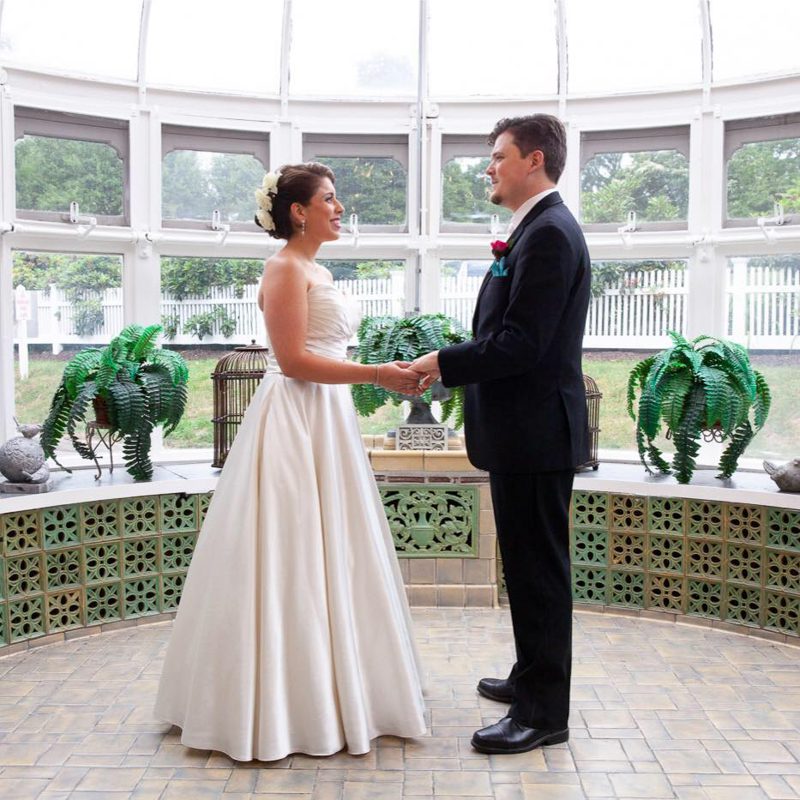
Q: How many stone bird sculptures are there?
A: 2